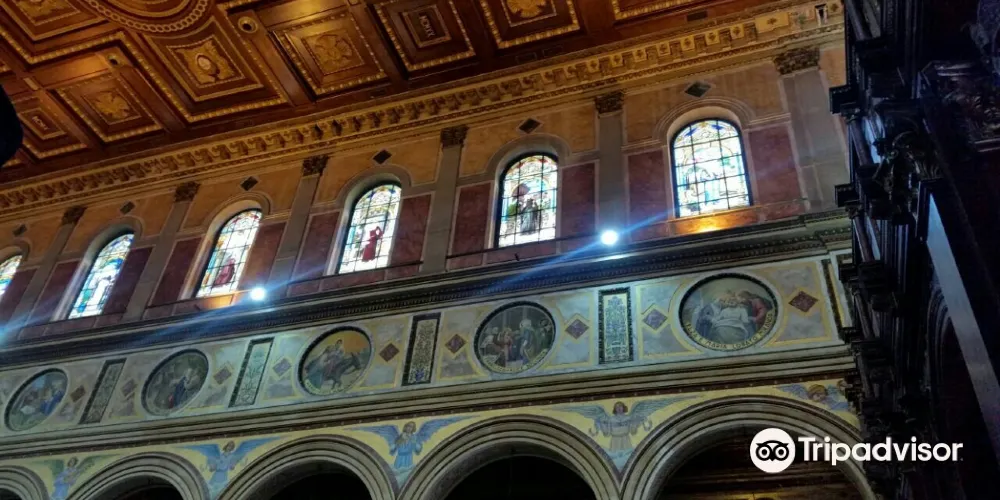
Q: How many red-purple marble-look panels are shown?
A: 11